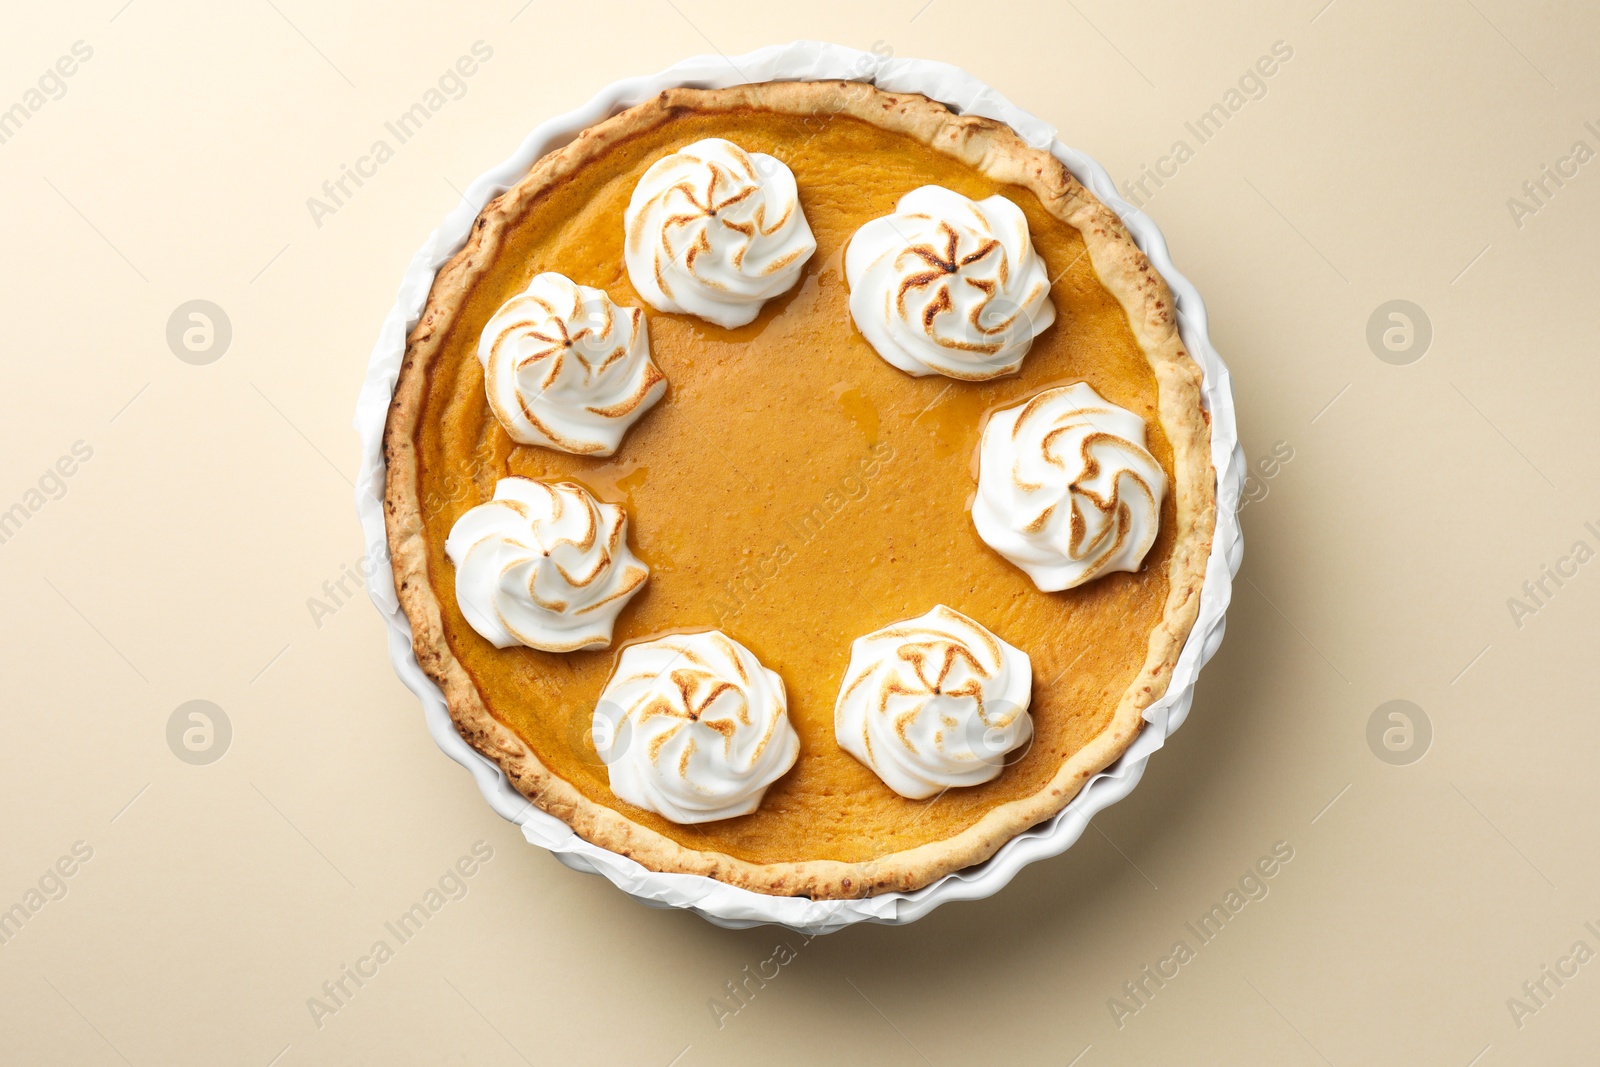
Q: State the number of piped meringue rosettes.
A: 7